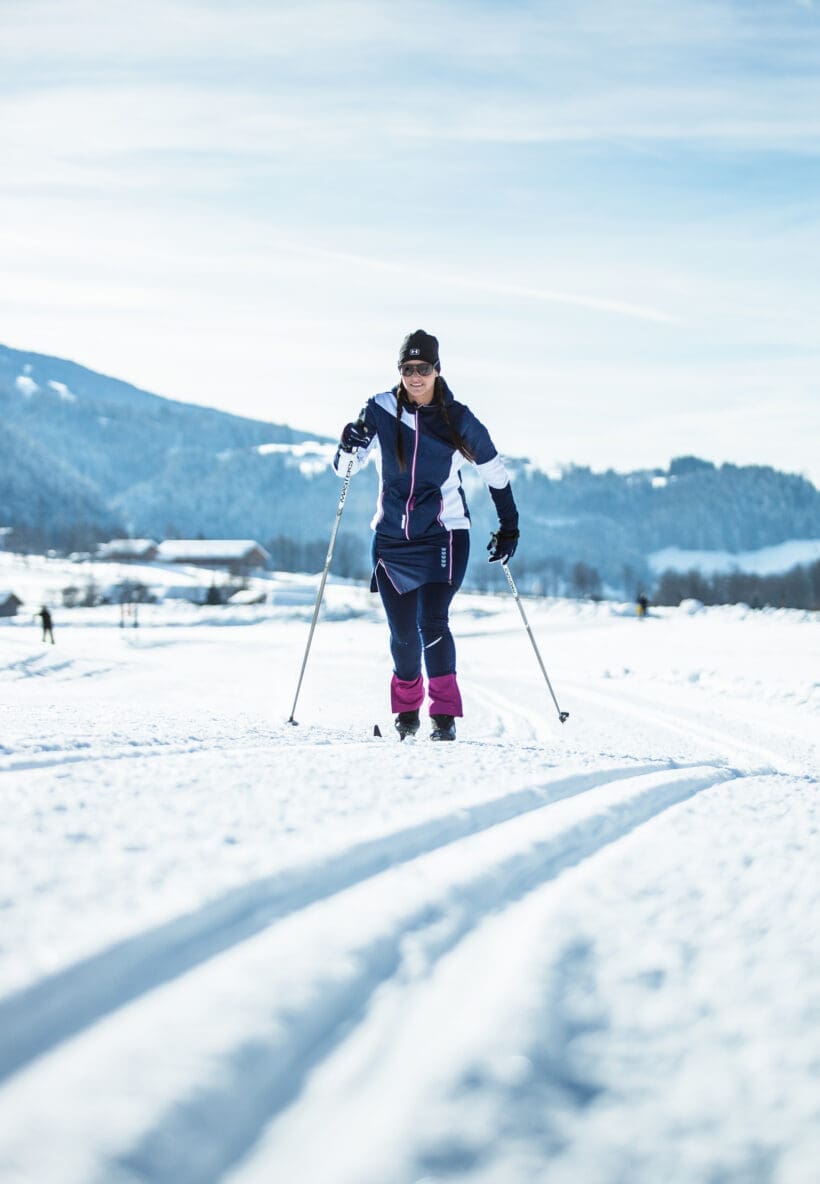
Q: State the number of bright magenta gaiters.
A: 2